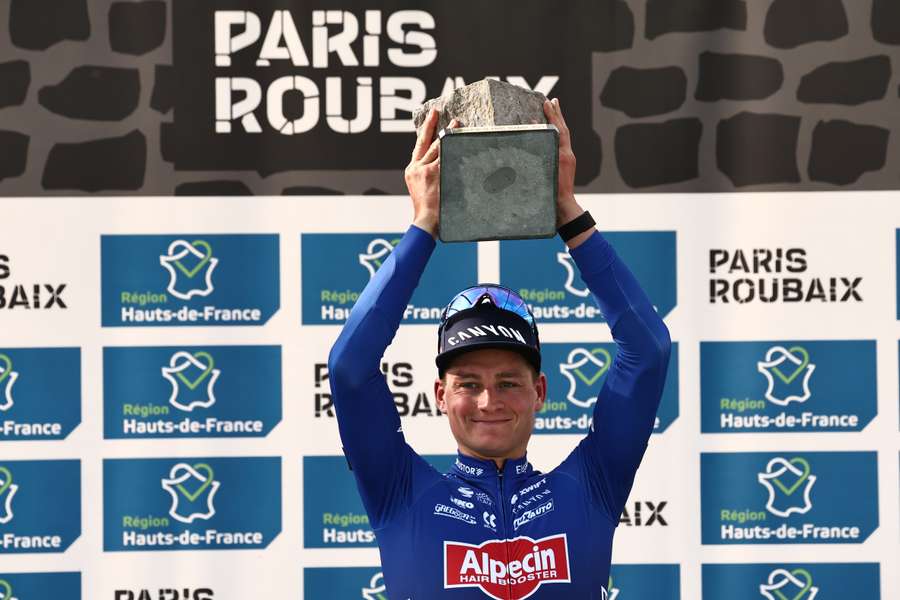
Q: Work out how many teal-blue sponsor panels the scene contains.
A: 15